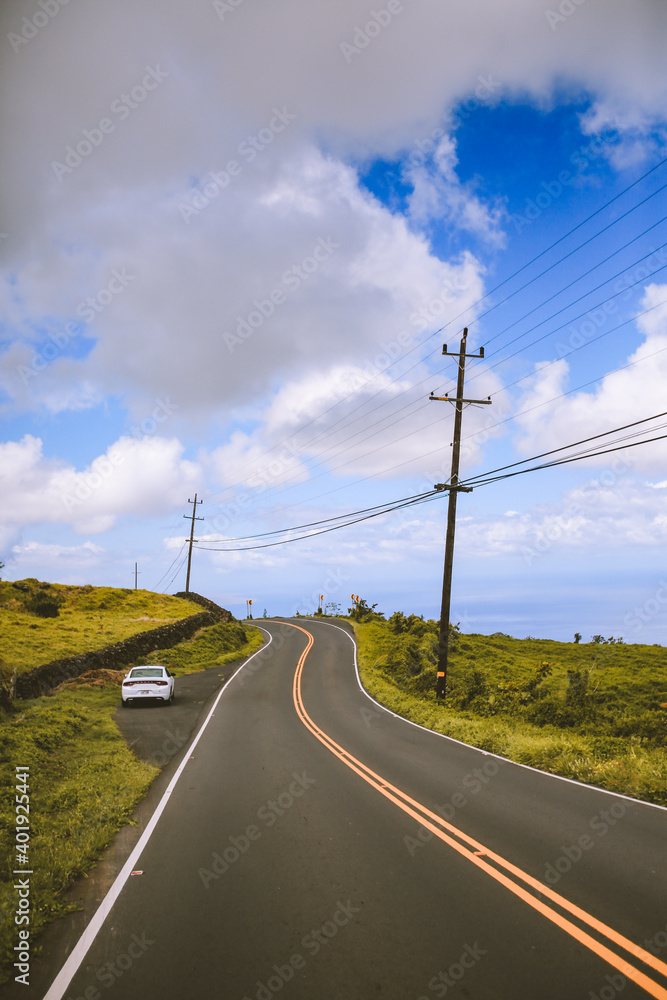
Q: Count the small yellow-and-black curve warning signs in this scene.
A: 4